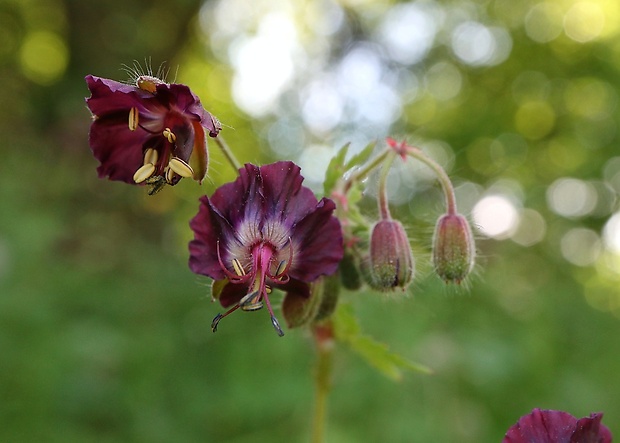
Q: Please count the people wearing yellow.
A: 0